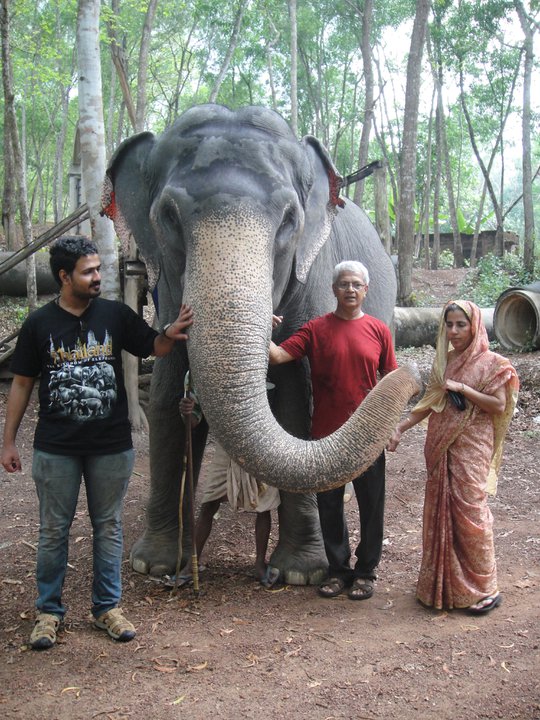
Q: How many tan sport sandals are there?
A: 2